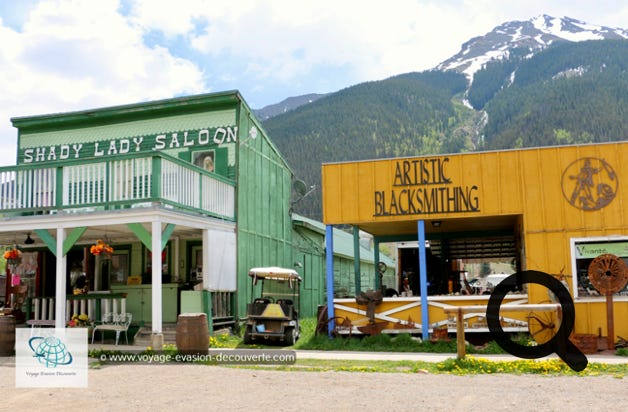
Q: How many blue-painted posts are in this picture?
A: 2